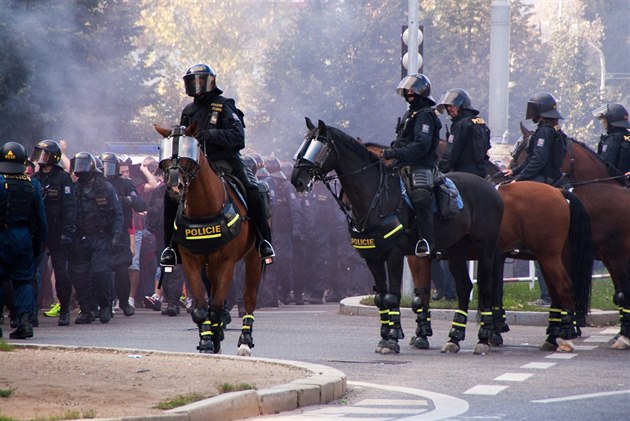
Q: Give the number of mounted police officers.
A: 5